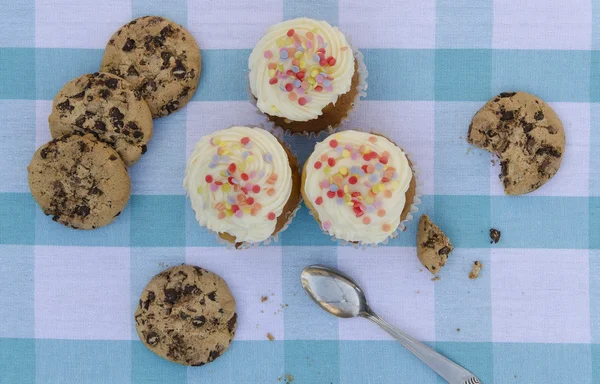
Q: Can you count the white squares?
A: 12